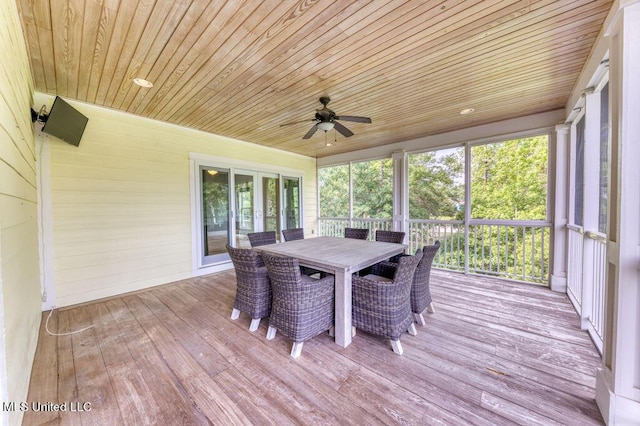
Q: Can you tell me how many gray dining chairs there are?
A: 8